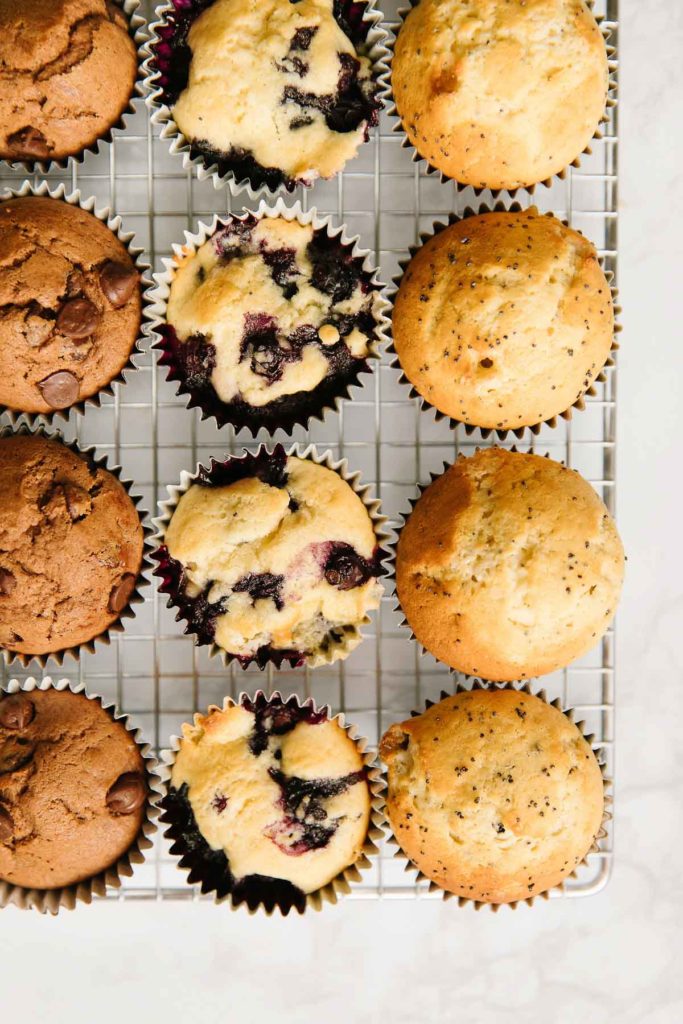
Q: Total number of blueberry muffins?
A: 4